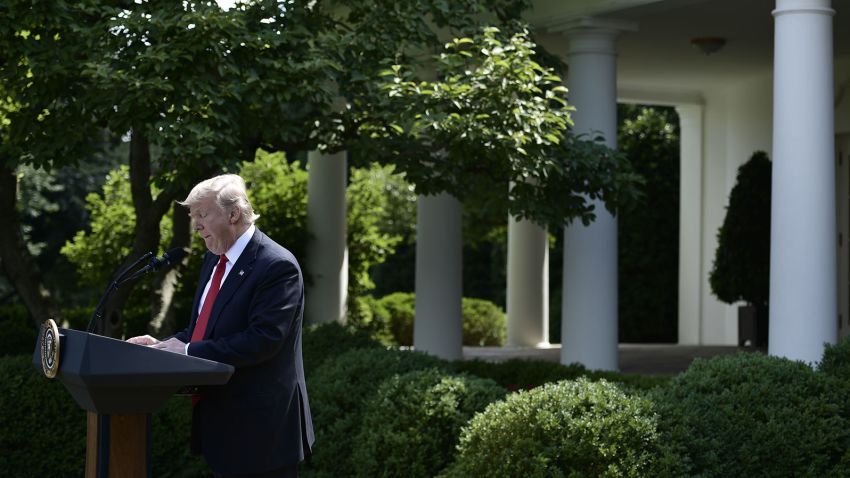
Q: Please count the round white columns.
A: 5